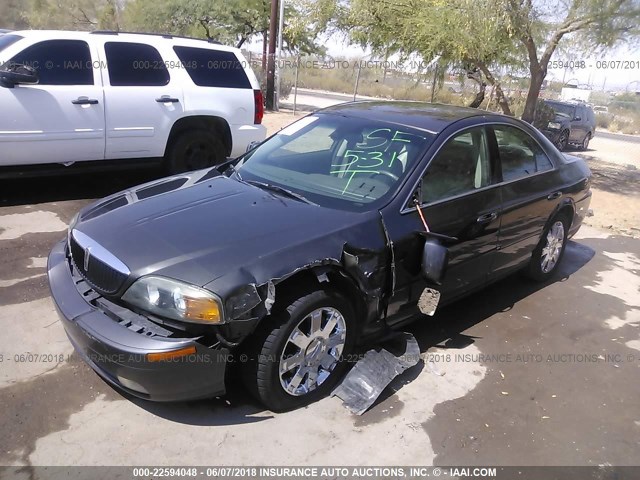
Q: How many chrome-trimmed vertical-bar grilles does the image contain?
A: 1